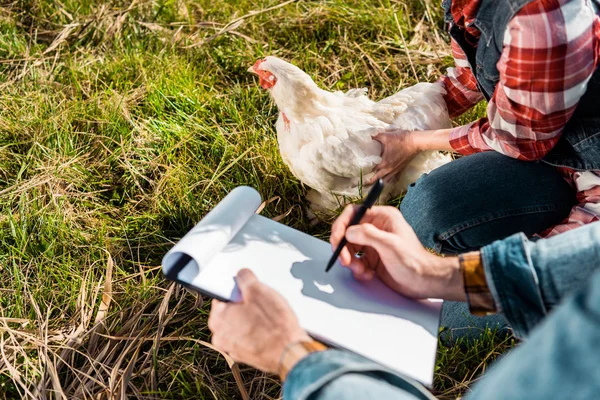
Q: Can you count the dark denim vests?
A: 1